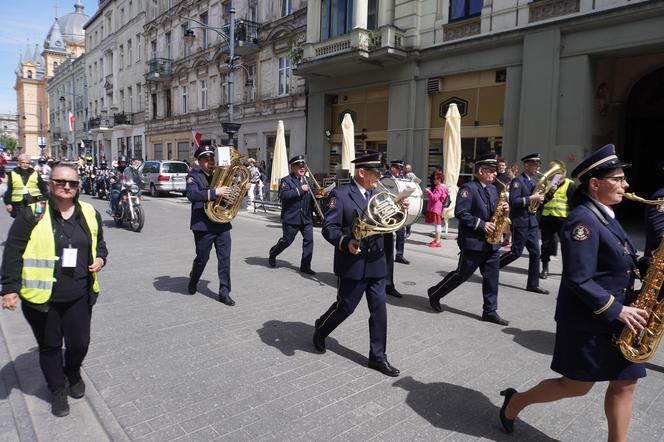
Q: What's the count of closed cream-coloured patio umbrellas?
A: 3